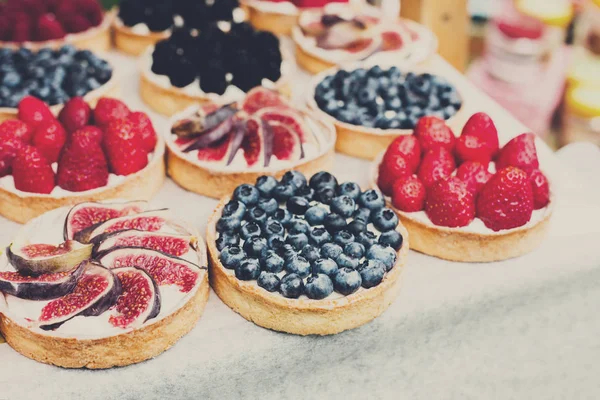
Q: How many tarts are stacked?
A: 0